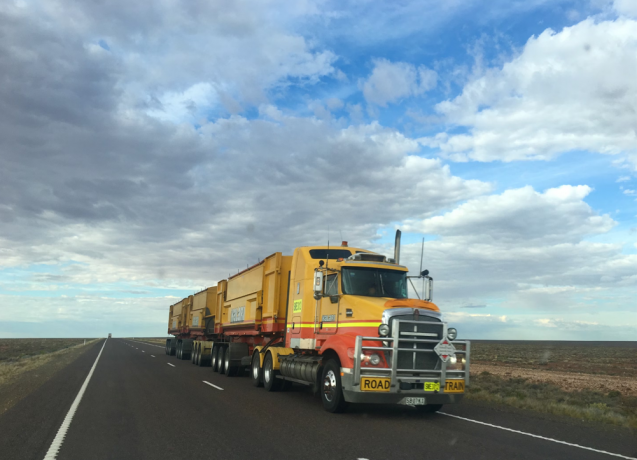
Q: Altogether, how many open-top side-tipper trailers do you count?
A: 3